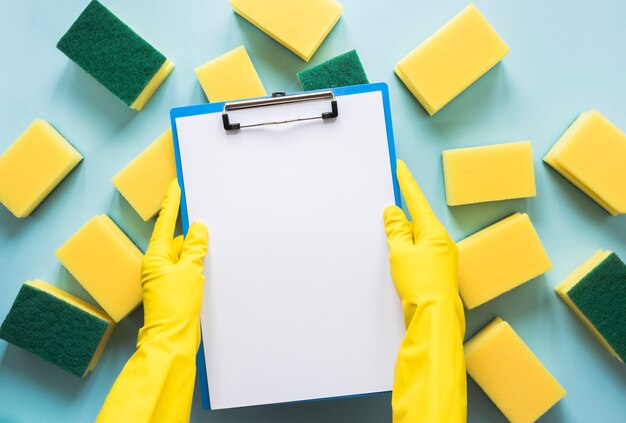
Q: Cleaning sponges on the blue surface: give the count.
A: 14